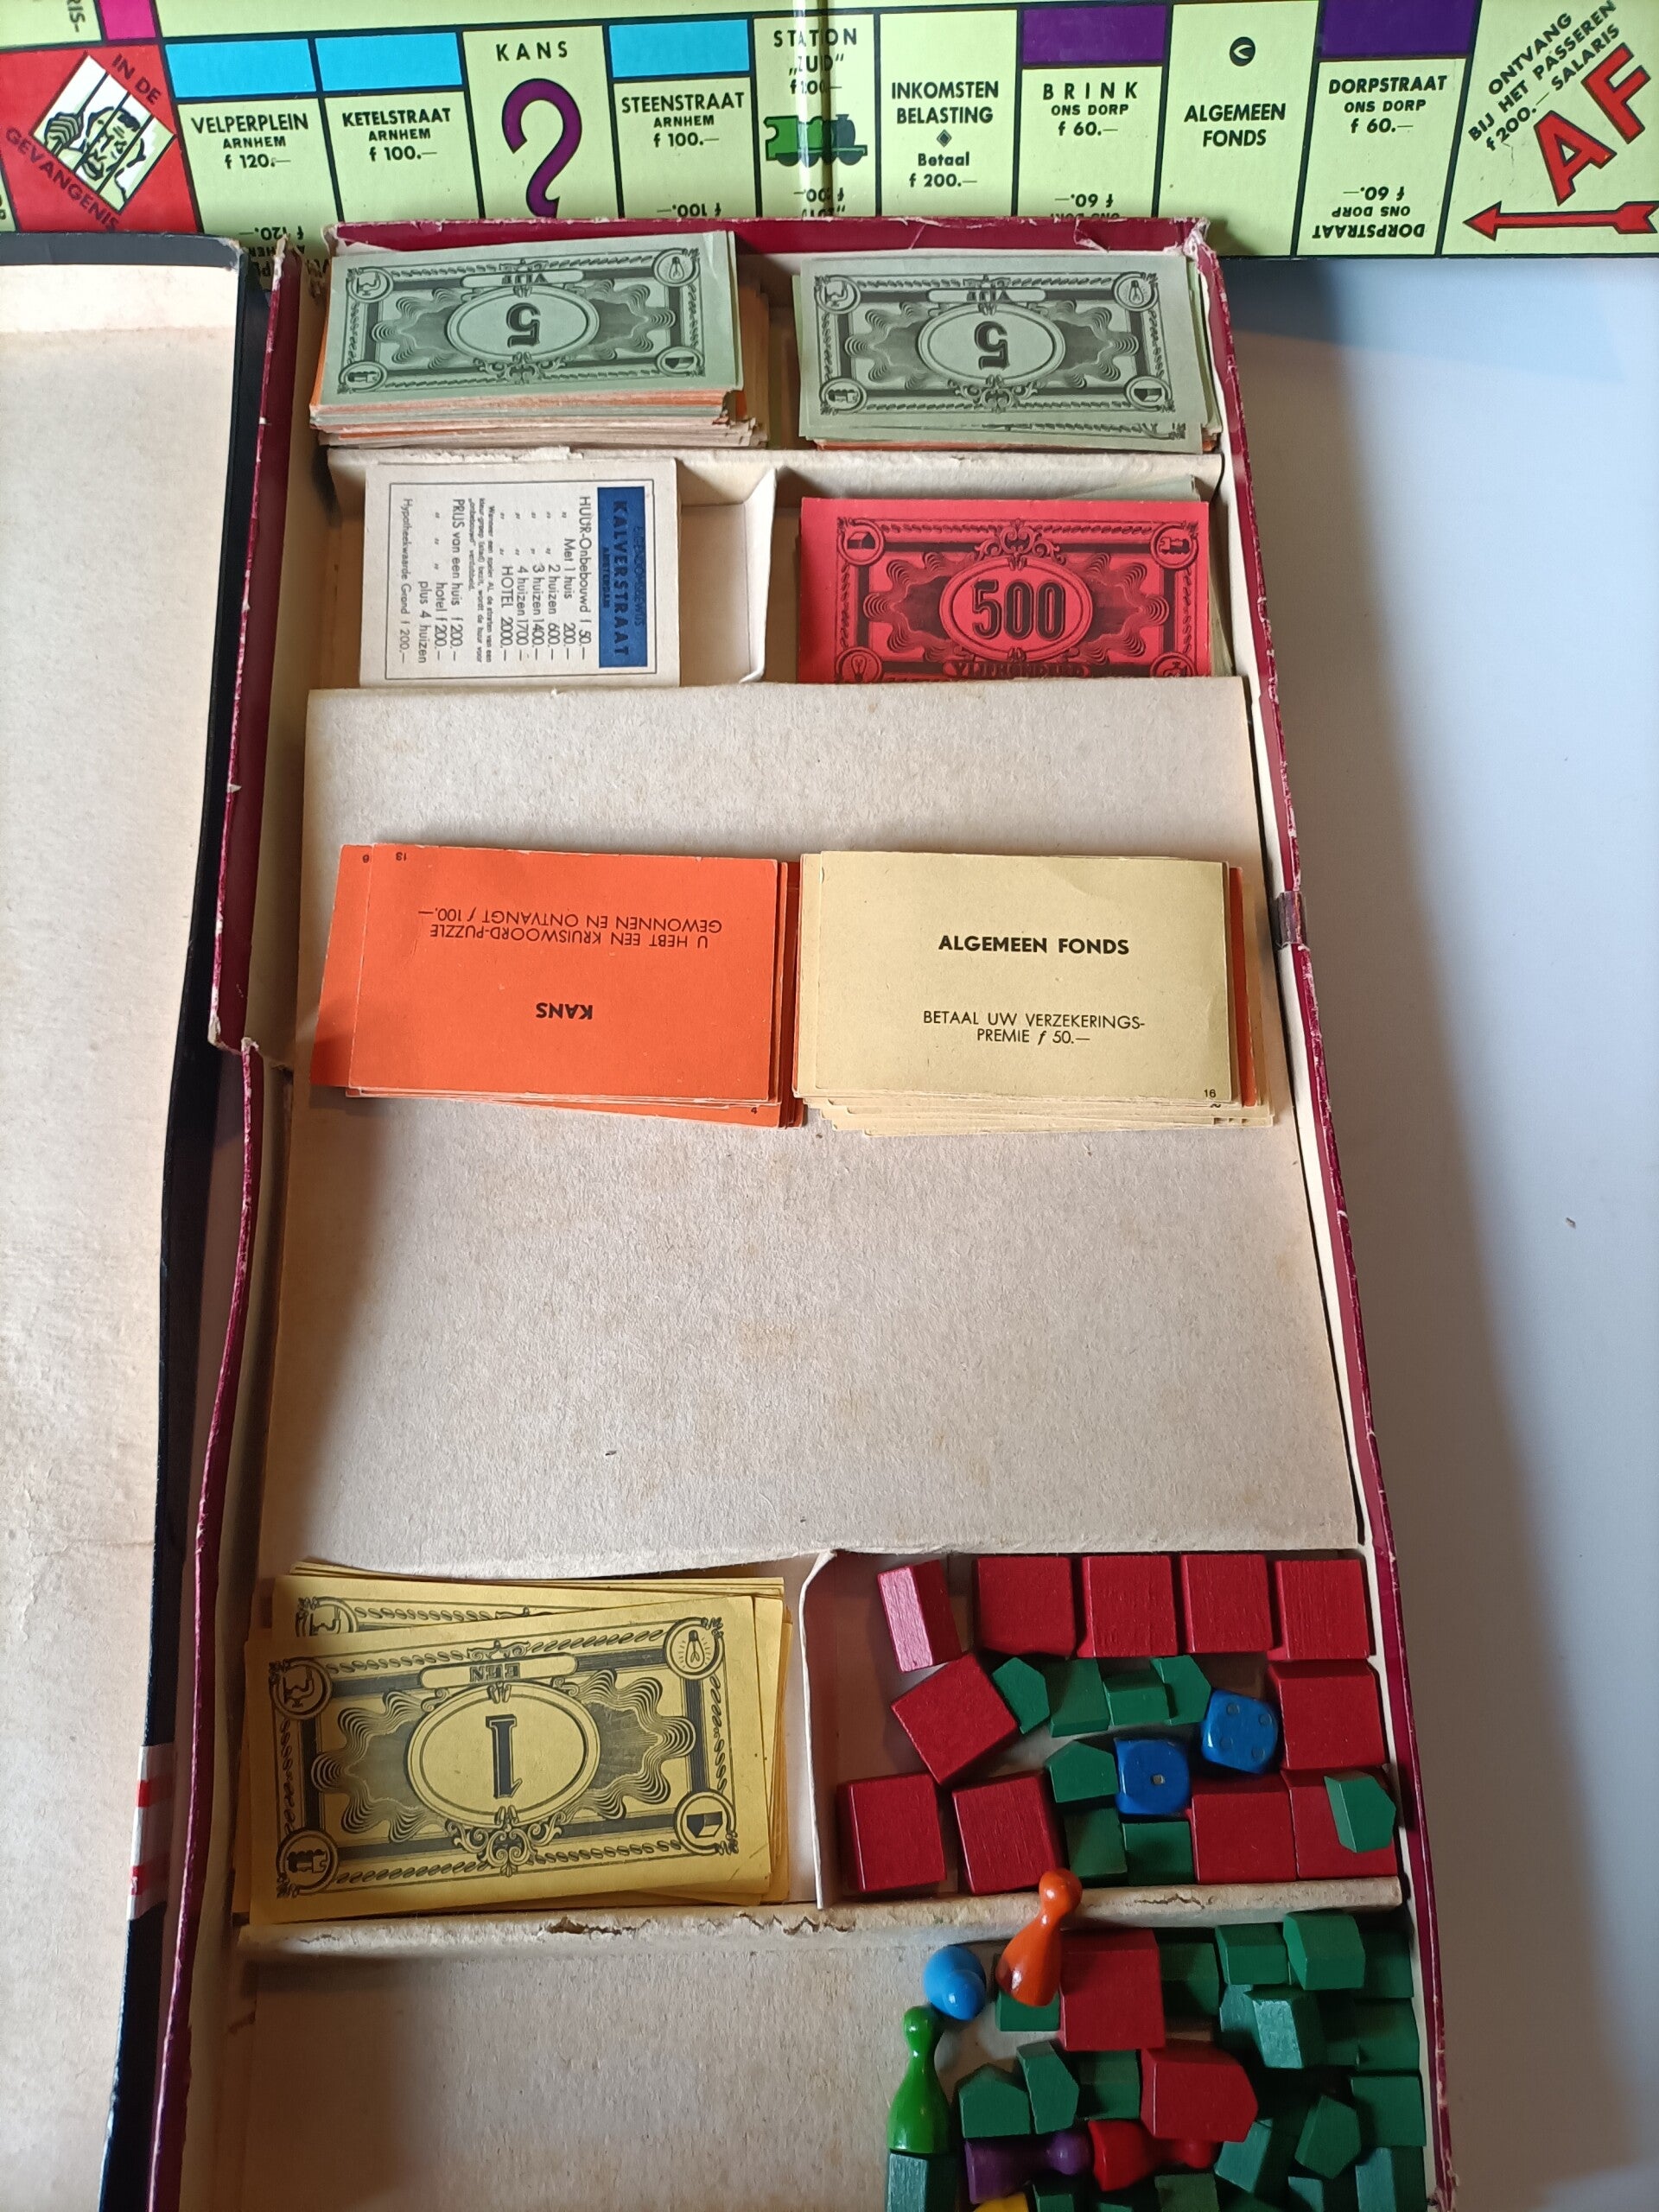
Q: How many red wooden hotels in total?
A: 13